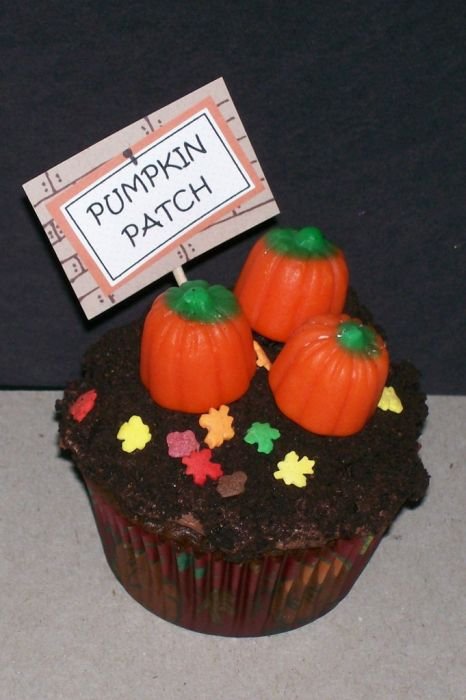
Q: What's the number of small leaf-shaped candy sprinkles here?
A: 10